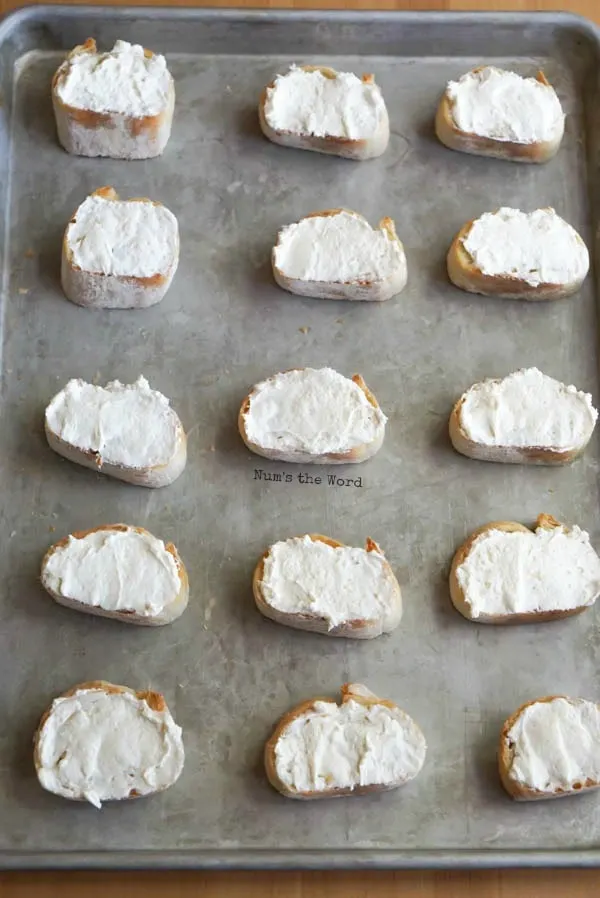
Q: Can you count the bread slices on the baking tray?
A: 15